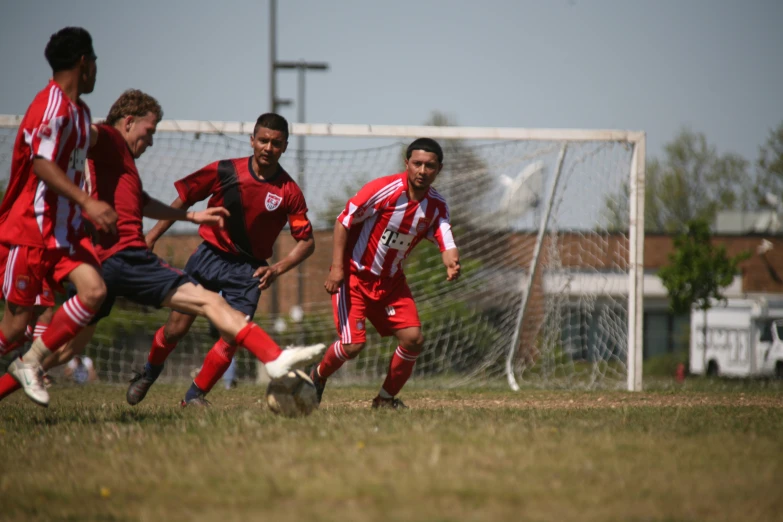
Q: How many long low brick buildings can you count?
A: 1